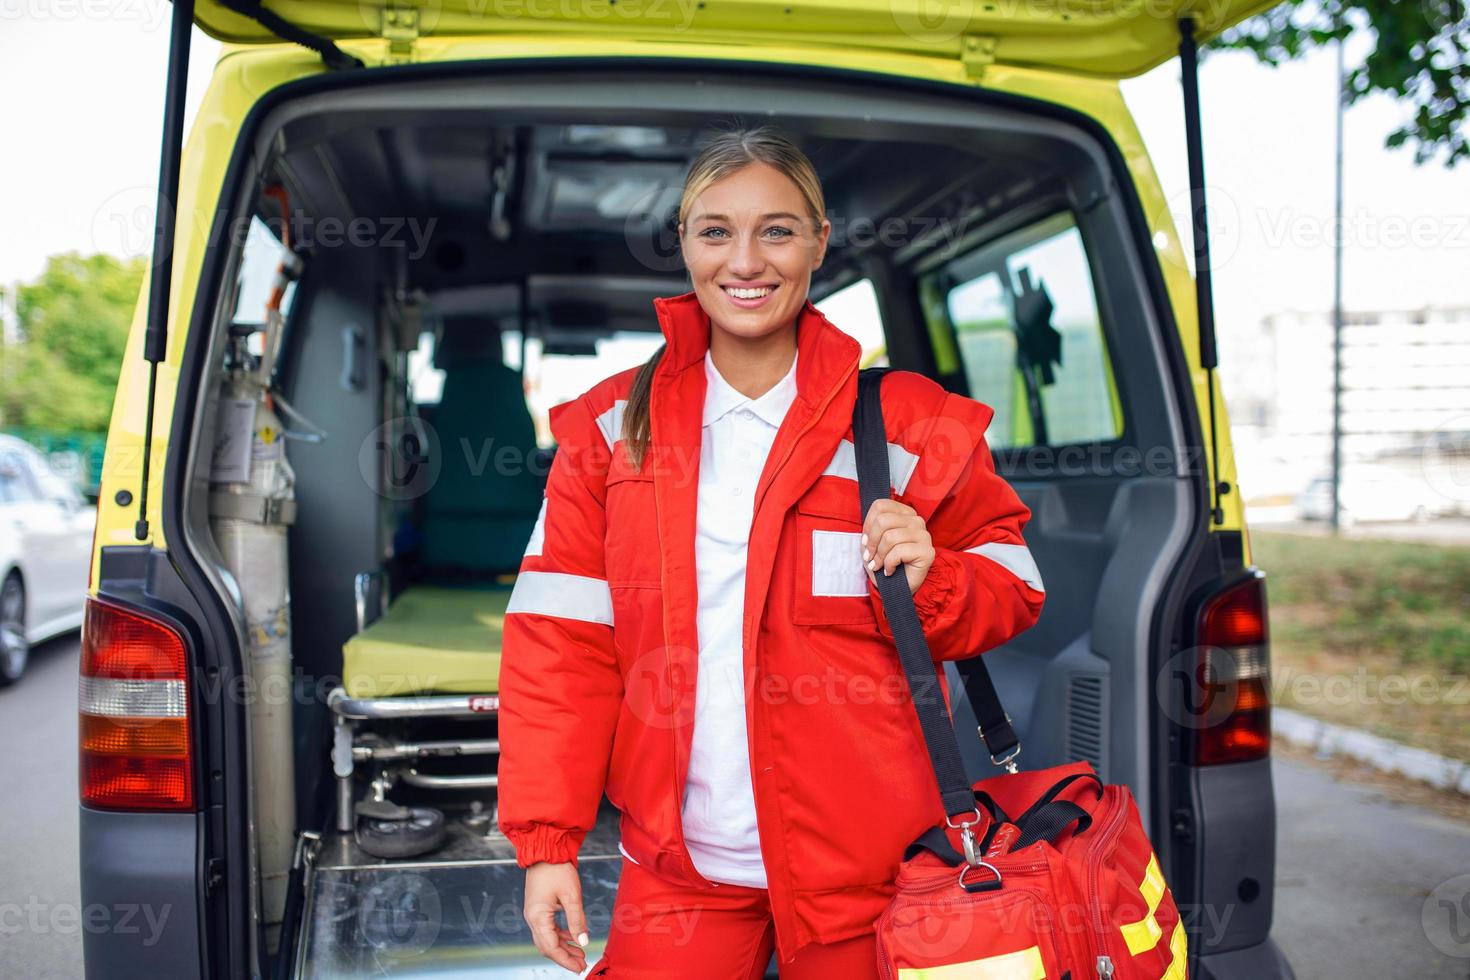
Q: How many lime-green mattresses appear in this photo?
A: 1